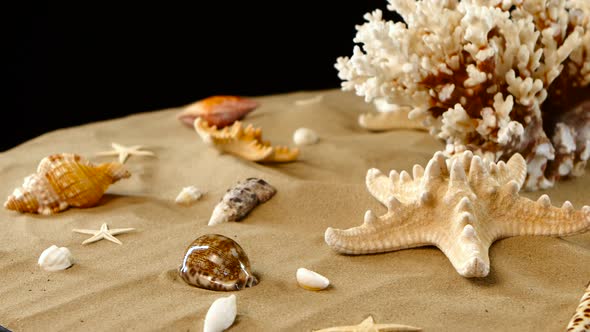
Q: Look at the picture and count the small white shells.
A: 5